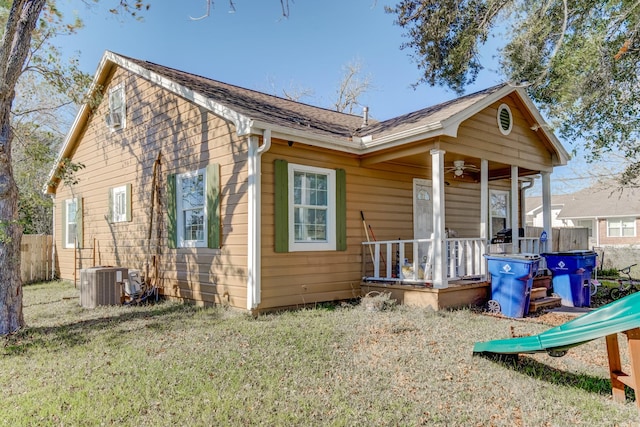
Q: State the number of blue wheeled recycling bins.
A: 2